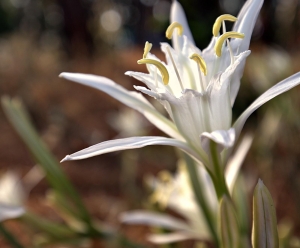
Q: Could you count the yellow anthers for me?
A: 6